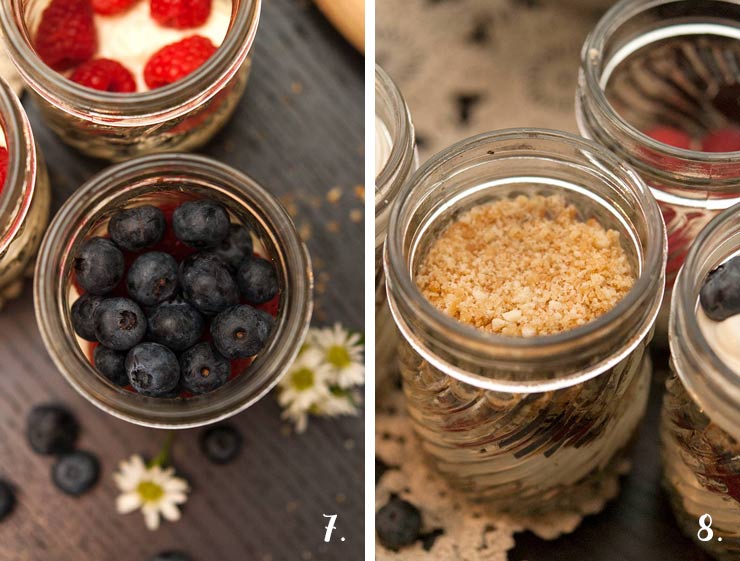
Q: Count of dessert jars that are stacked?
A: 0